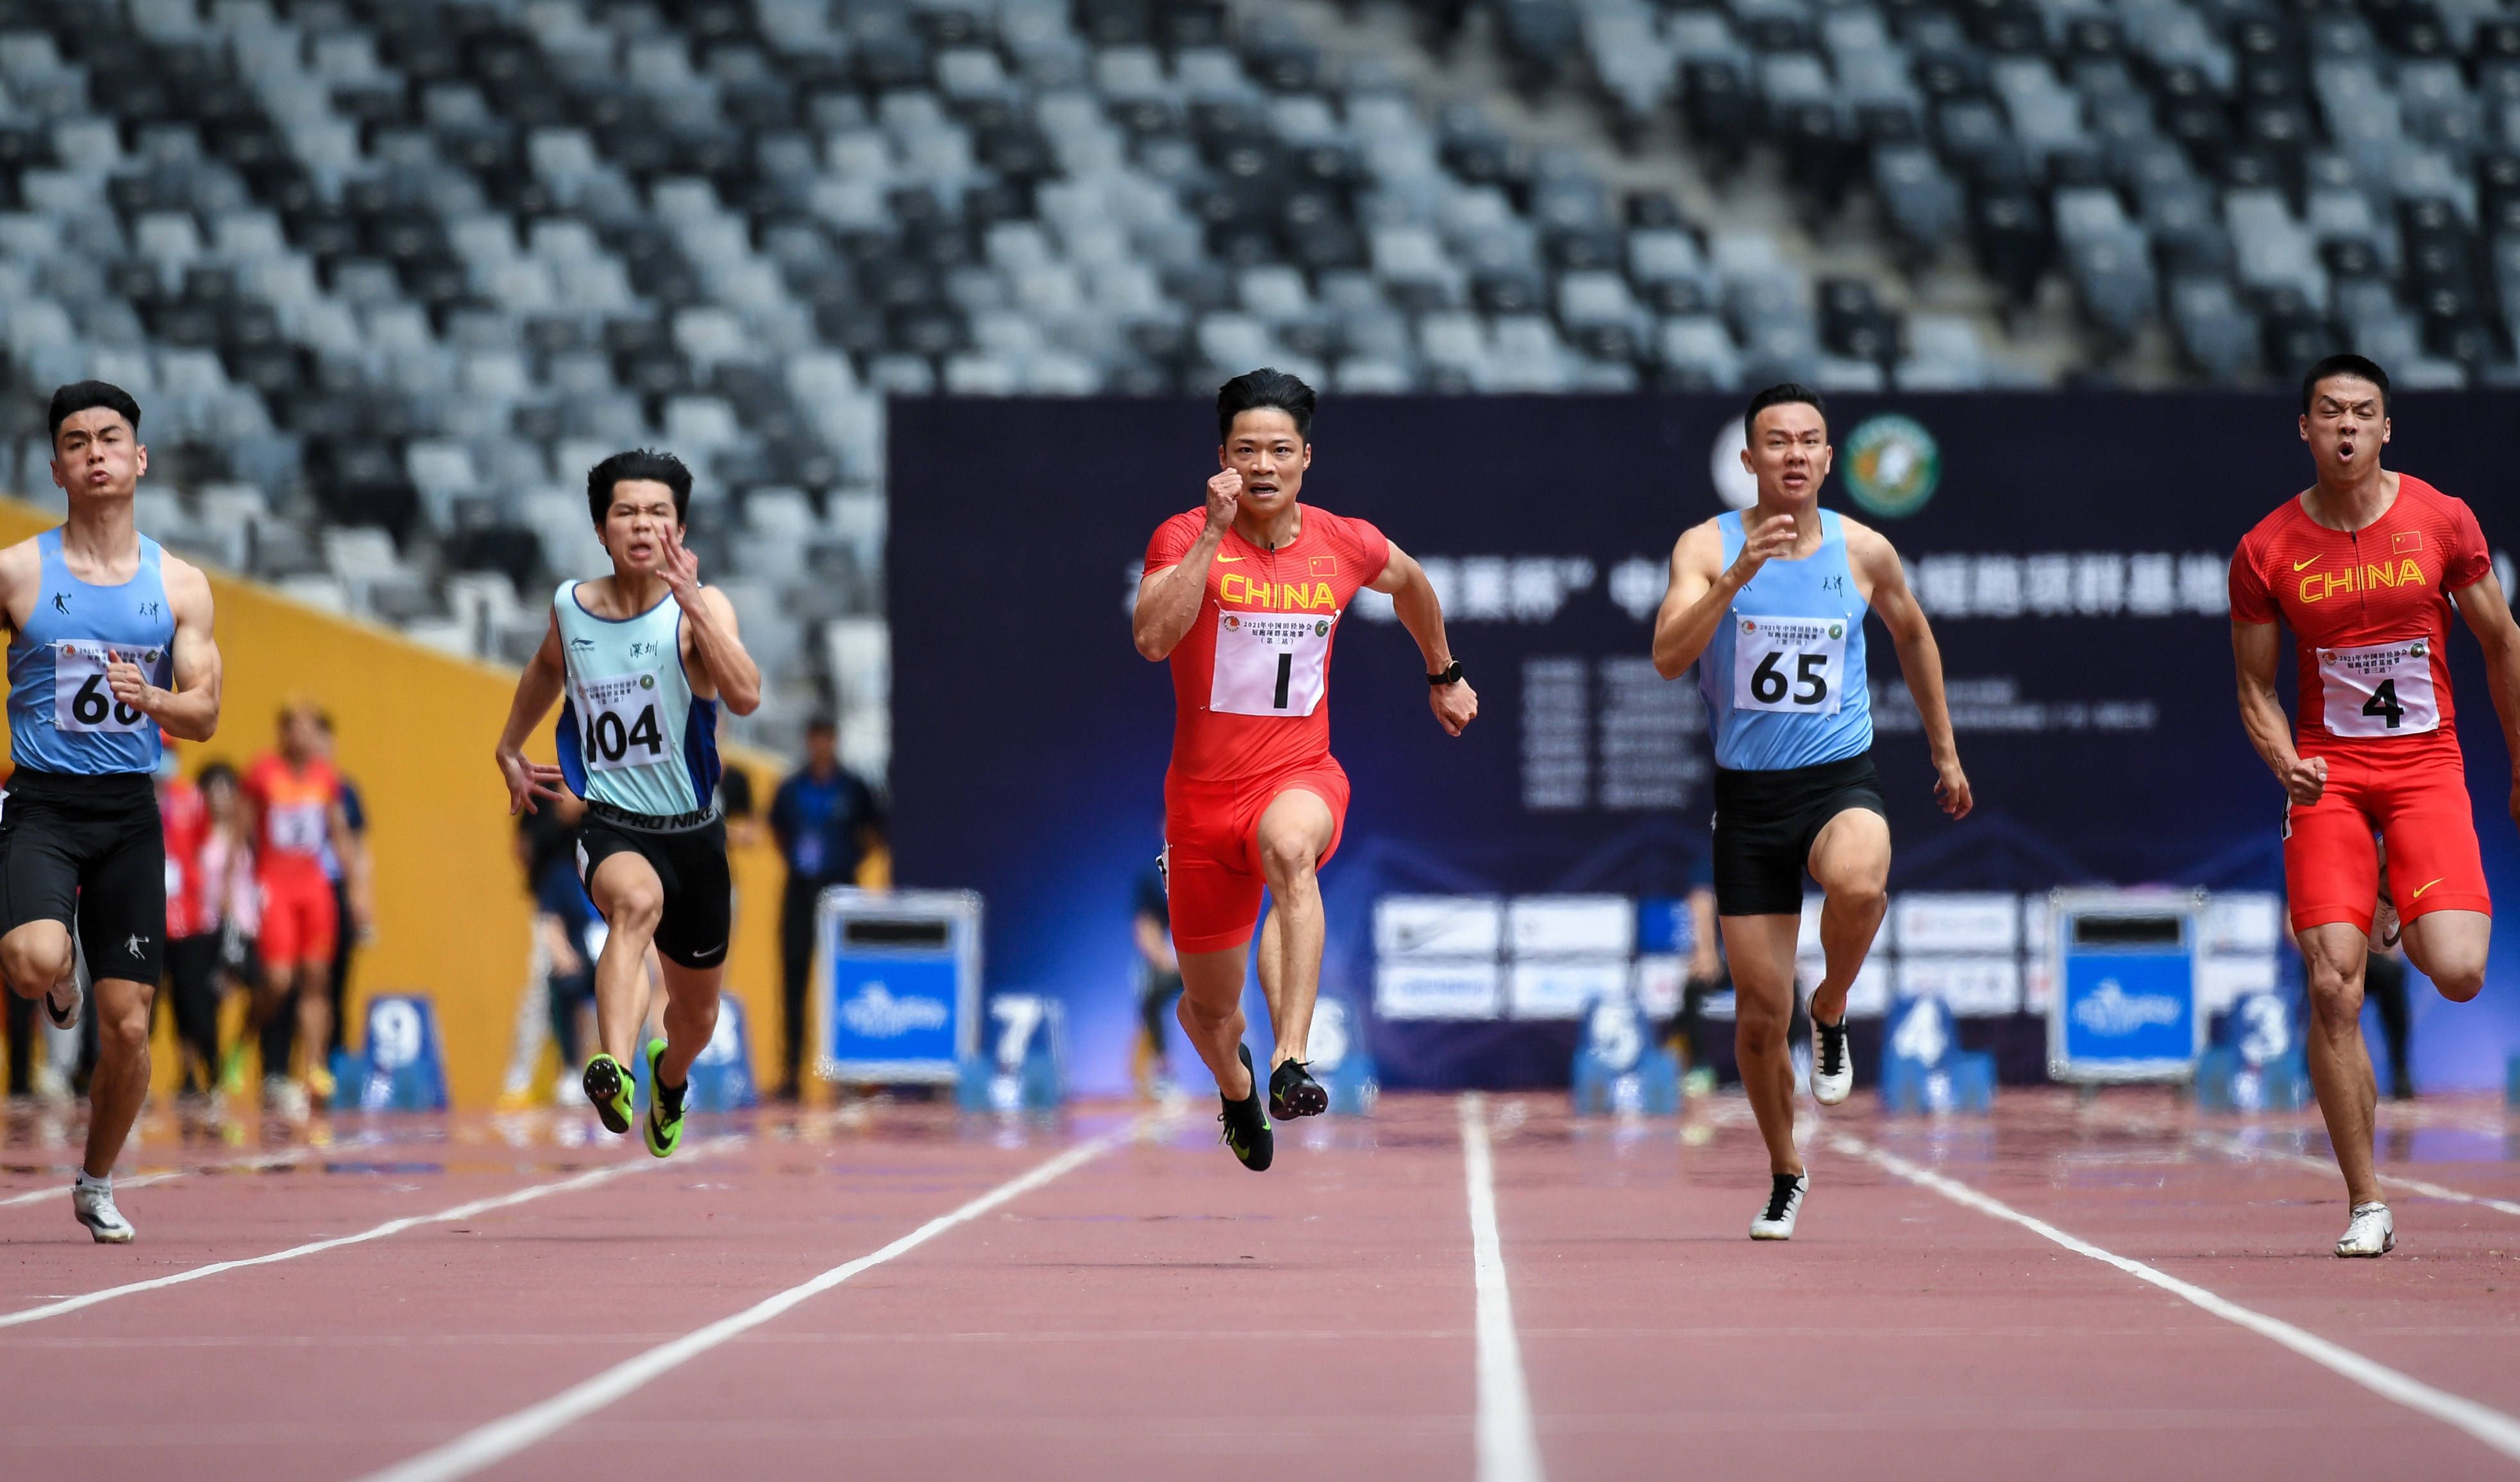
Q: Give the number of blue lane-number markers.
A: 7